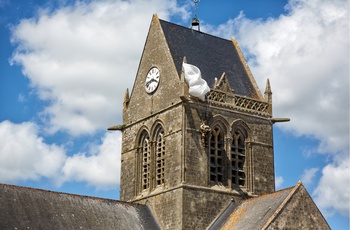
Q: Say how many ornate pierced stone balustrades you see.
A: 1